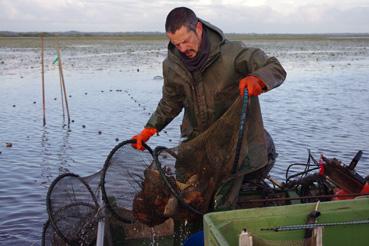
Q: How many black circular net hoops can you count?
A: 4